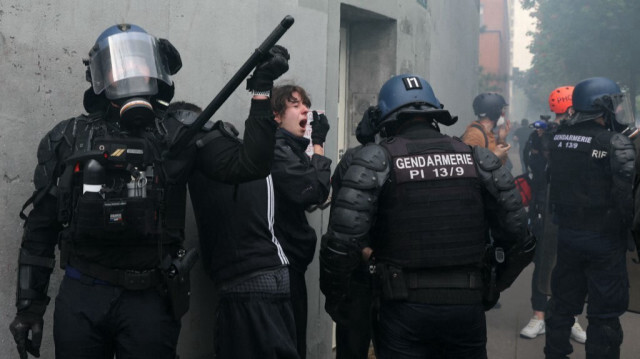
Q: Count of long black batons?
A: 1